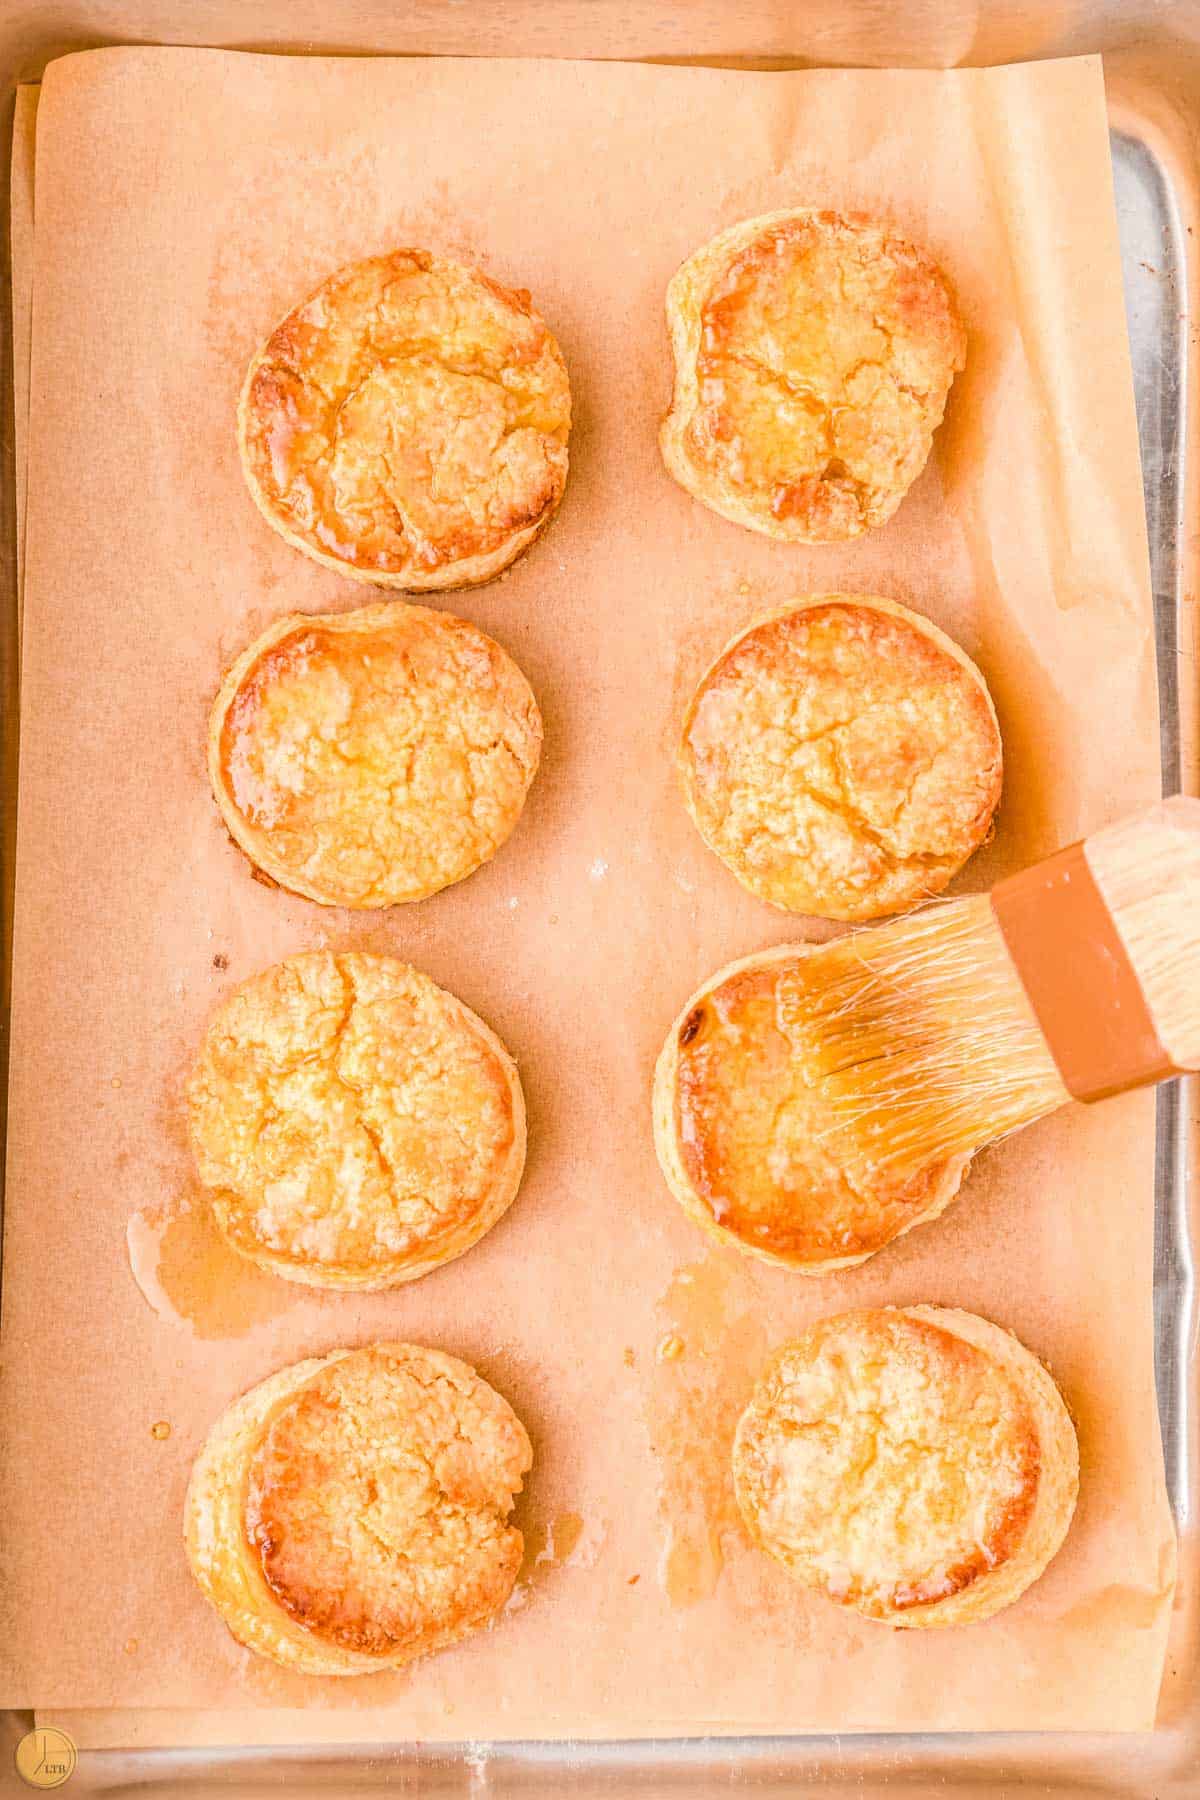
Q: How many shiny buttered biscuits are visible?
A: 8